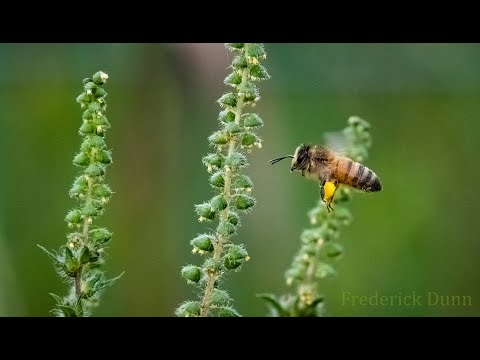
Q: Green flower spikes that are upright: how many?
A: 3